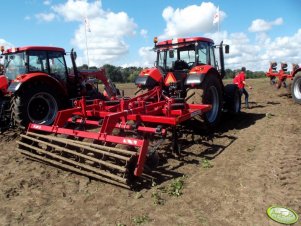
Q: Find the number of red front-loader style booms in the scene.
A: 1